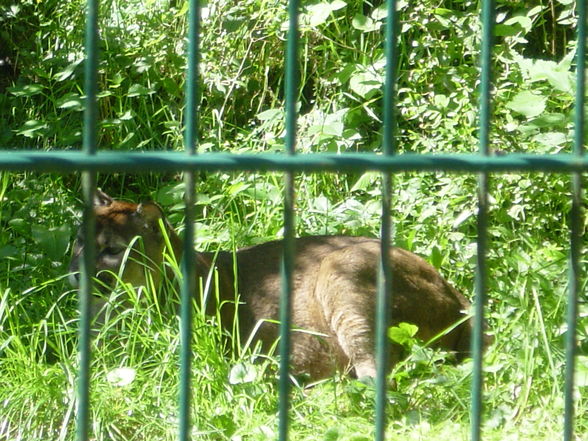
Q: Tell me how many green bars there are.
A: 7